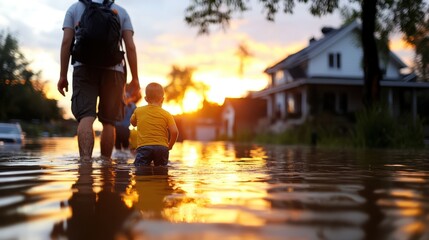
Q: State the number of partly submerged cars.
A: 1